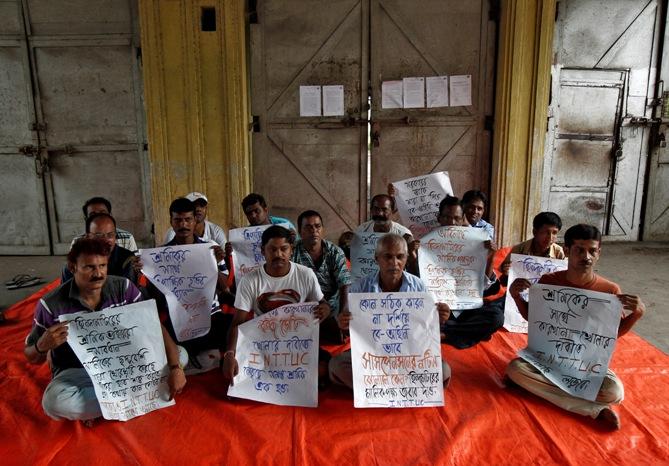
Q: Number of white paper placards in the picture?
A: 10